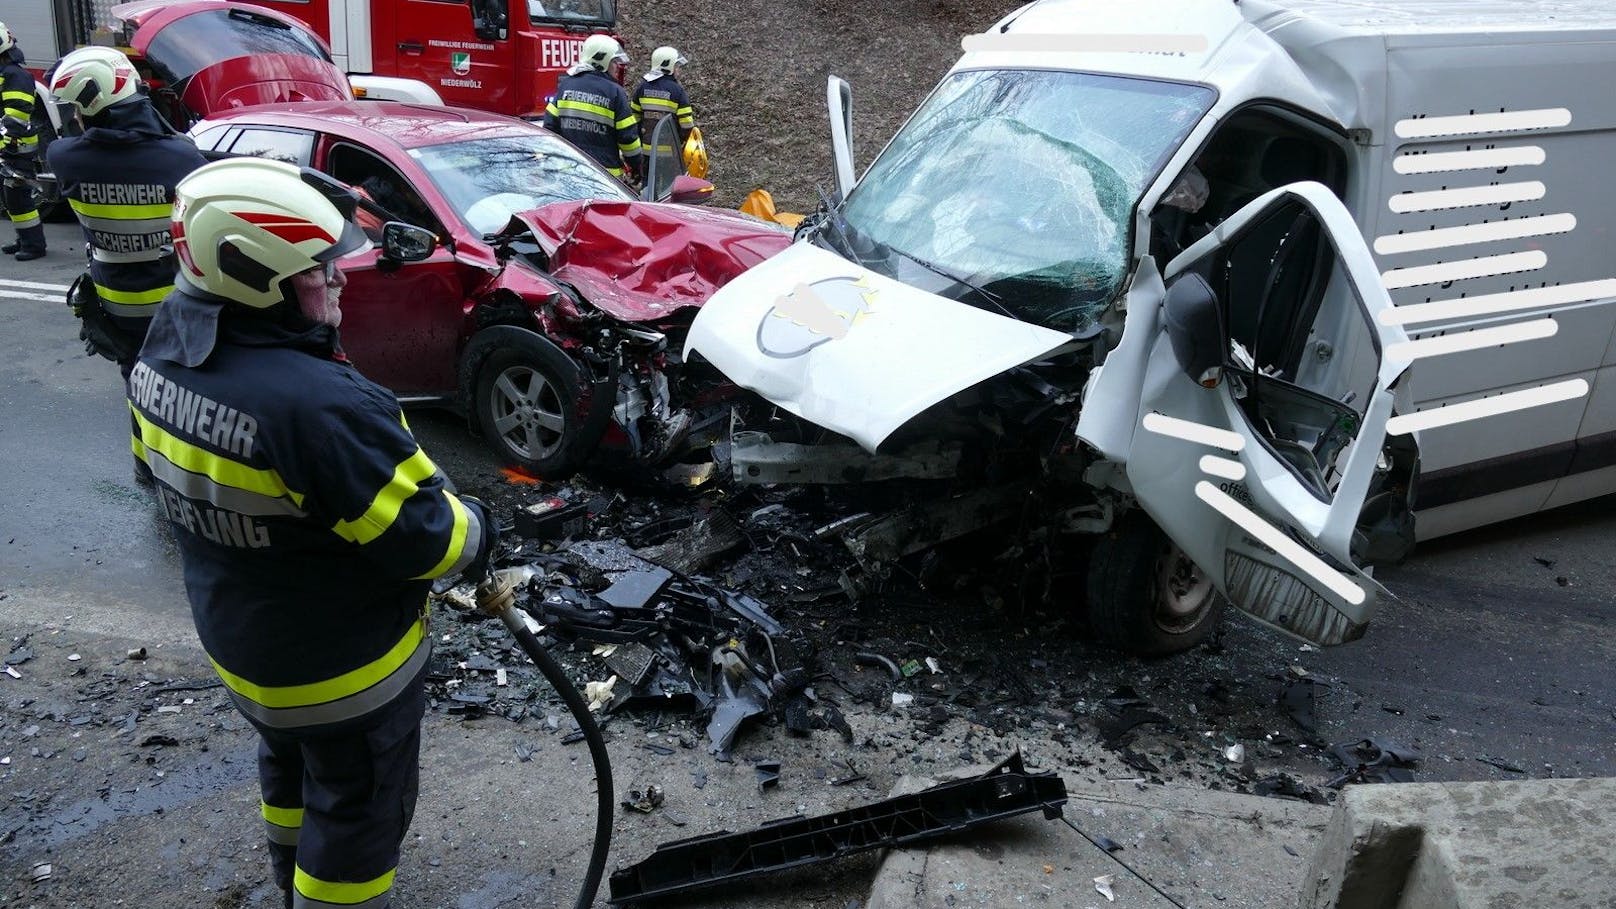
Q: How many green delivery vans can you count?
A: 0